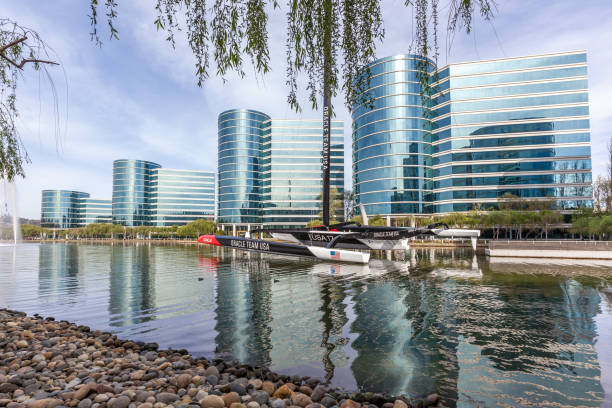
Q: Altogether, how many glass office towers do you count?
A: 4